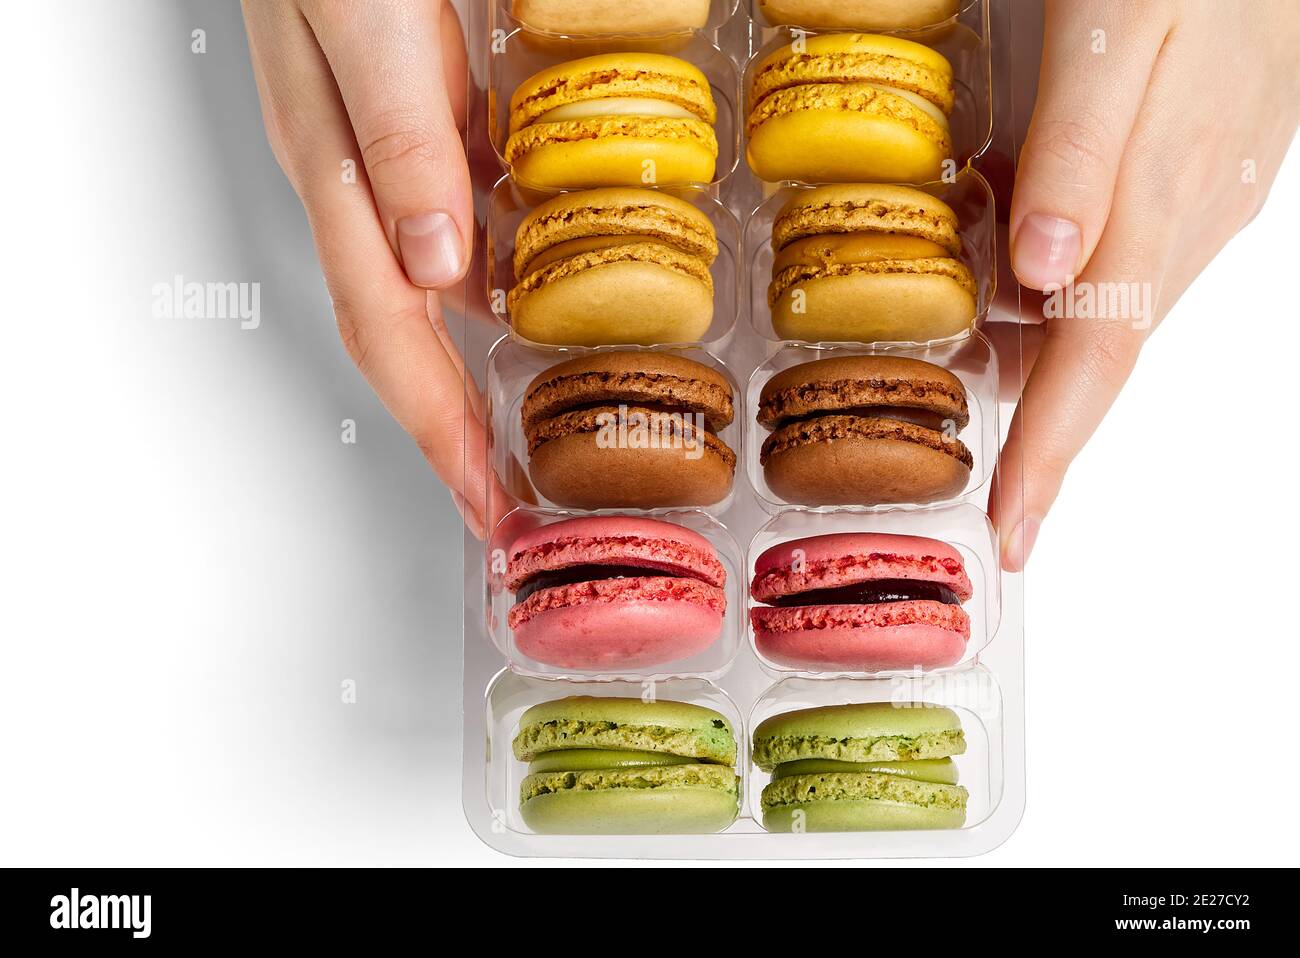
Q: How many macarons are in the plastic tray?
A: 12